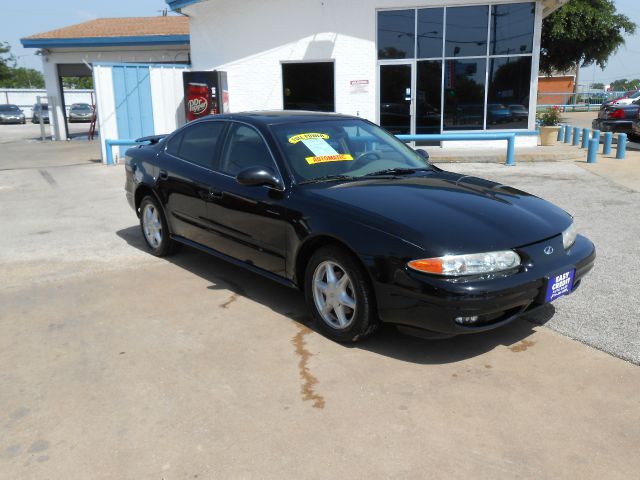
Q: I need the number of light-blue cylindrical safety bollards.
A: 8